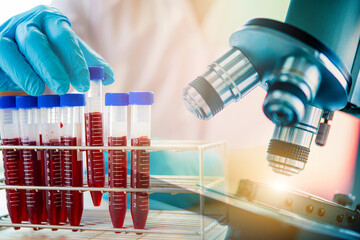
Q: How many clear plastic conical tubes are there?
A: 7